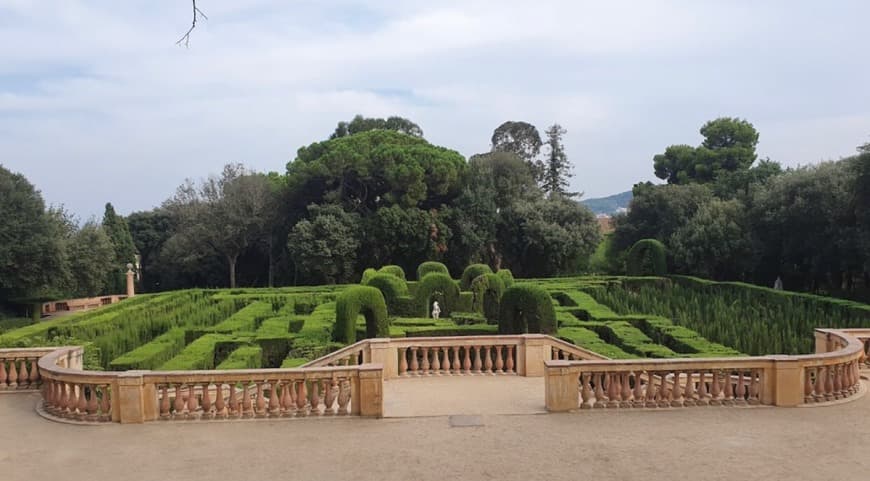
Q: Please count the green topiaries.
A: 11